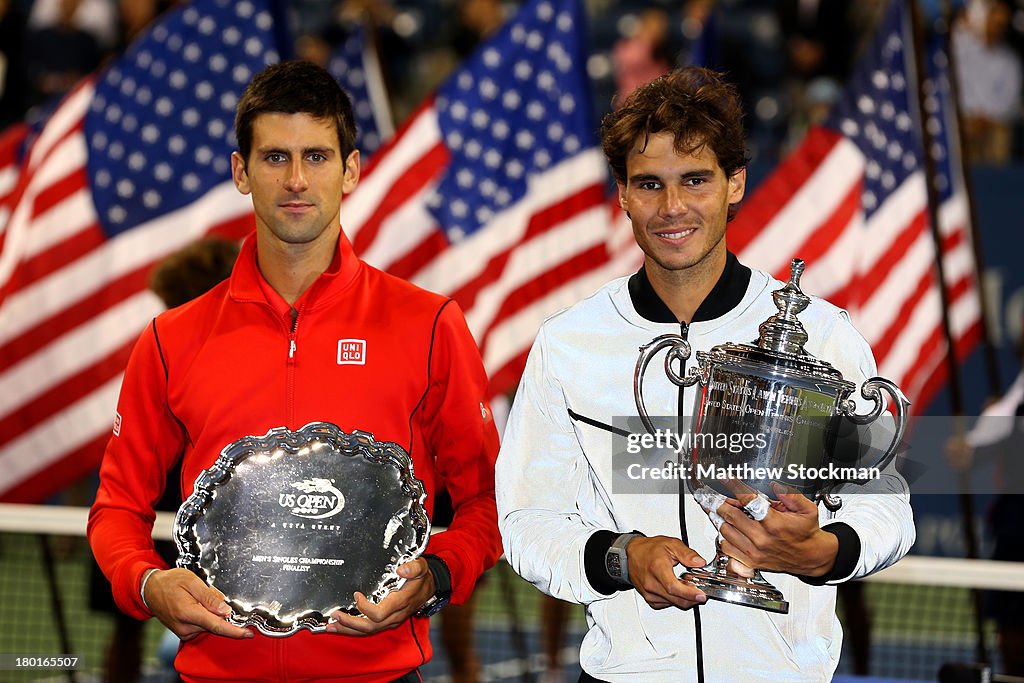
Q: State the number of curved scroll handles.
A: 2